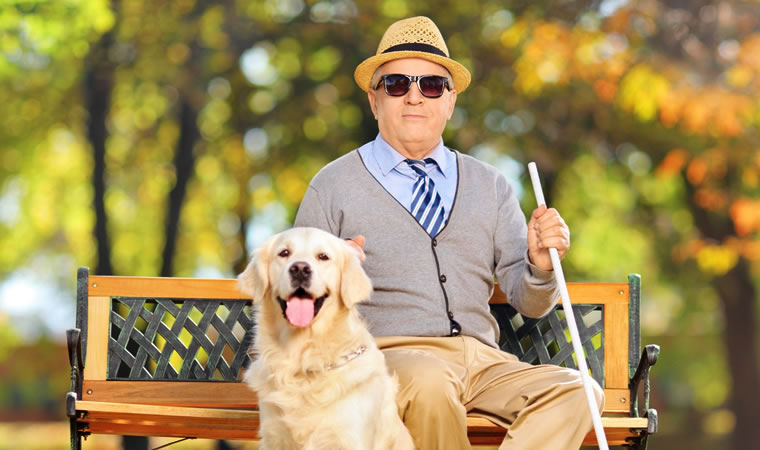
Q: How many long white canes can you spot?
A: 1